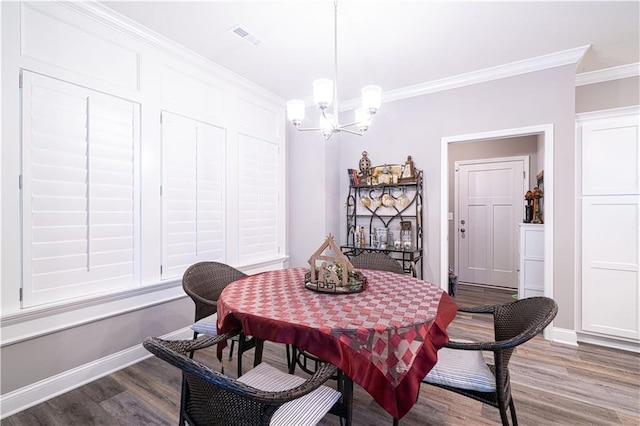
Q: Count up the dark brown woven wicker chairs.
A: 4